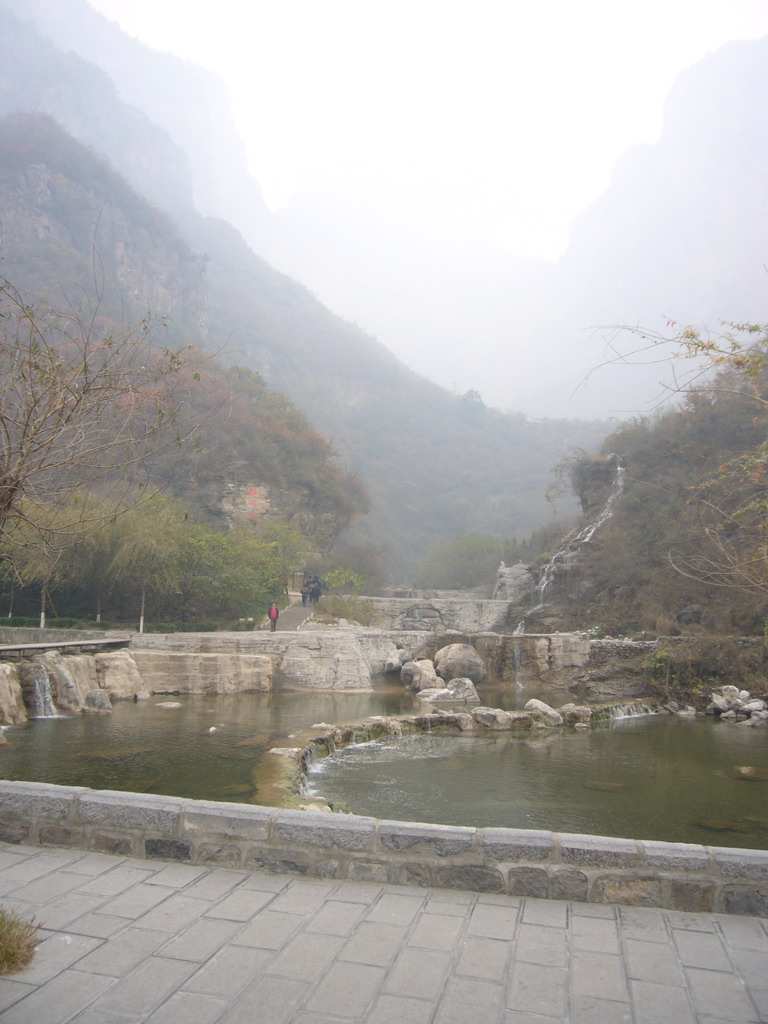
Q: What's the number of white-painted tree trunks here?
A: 4